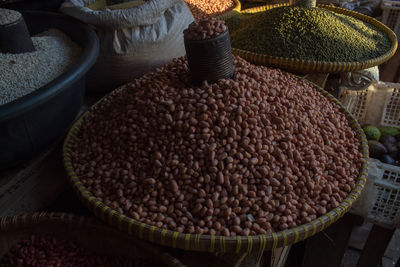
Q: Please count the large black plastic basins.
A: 1